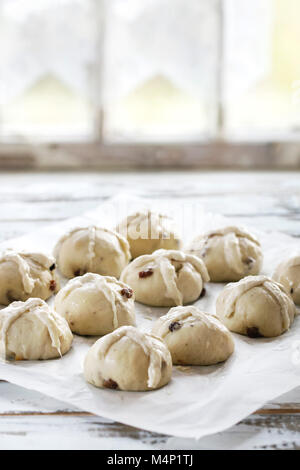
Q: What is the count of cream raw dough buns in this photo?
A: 11